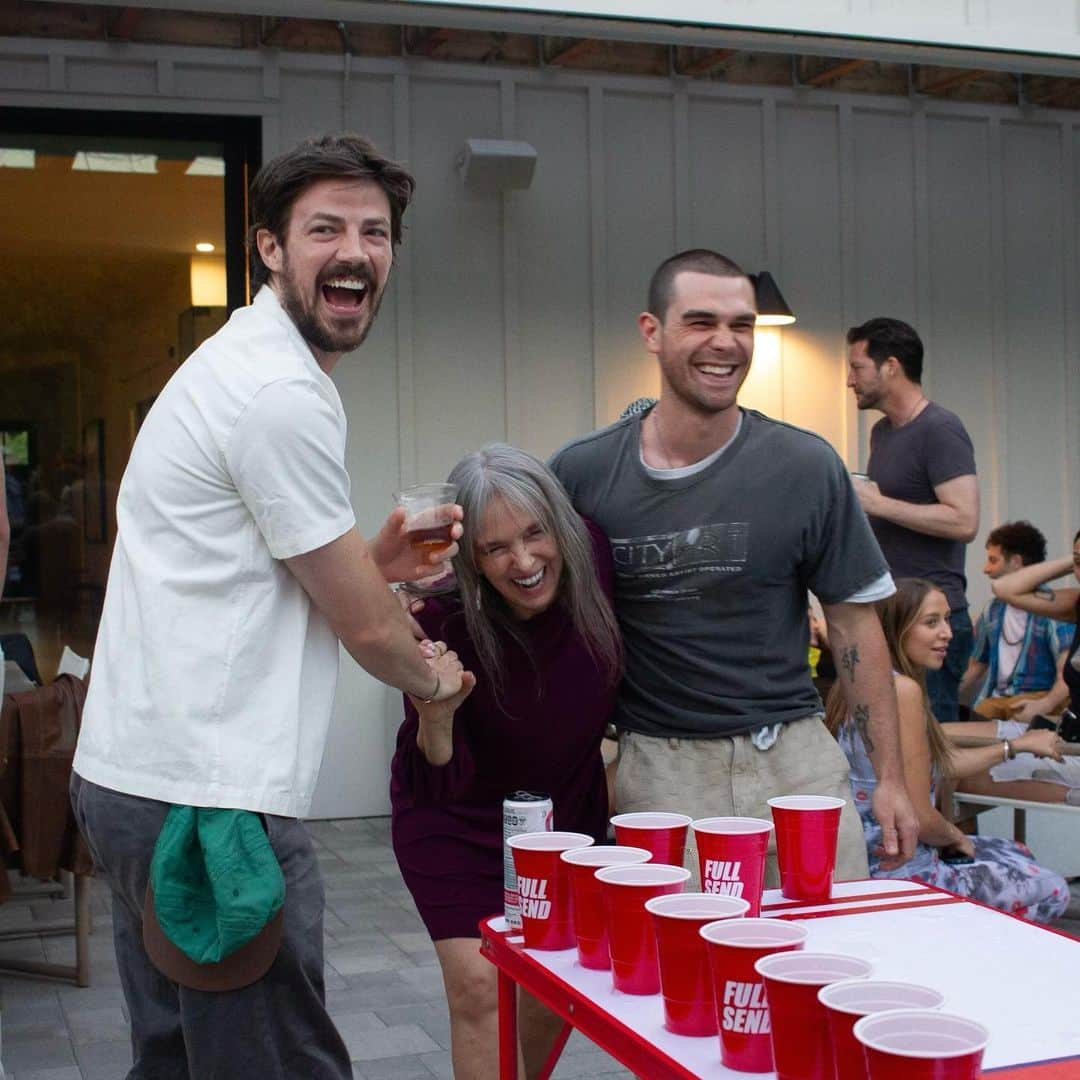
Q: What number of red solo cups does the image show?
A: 11